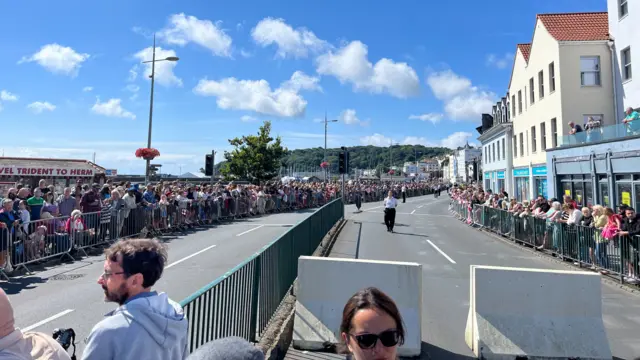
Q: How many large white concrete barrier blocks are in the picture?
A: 2